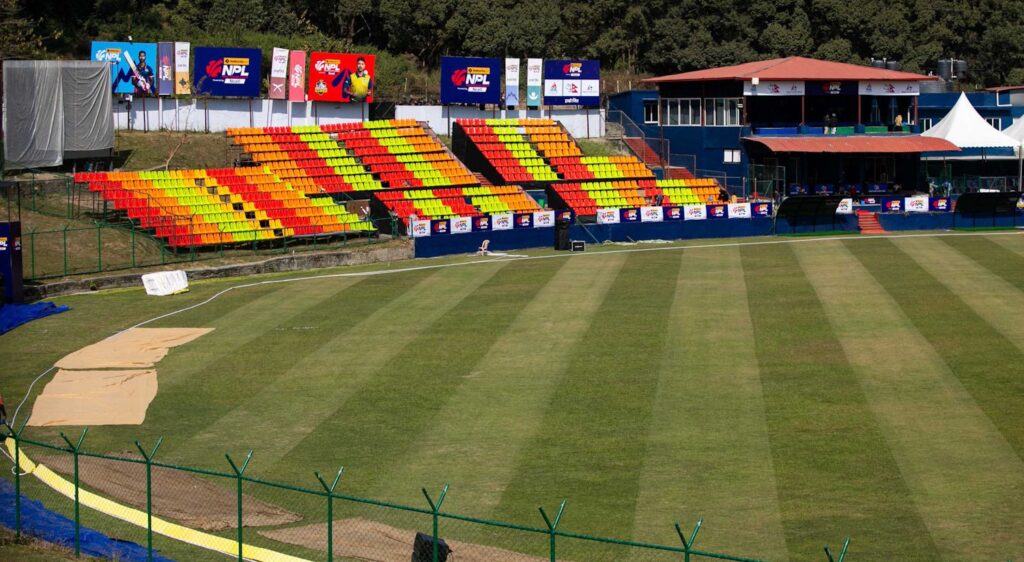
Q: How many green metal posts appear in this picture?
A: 9